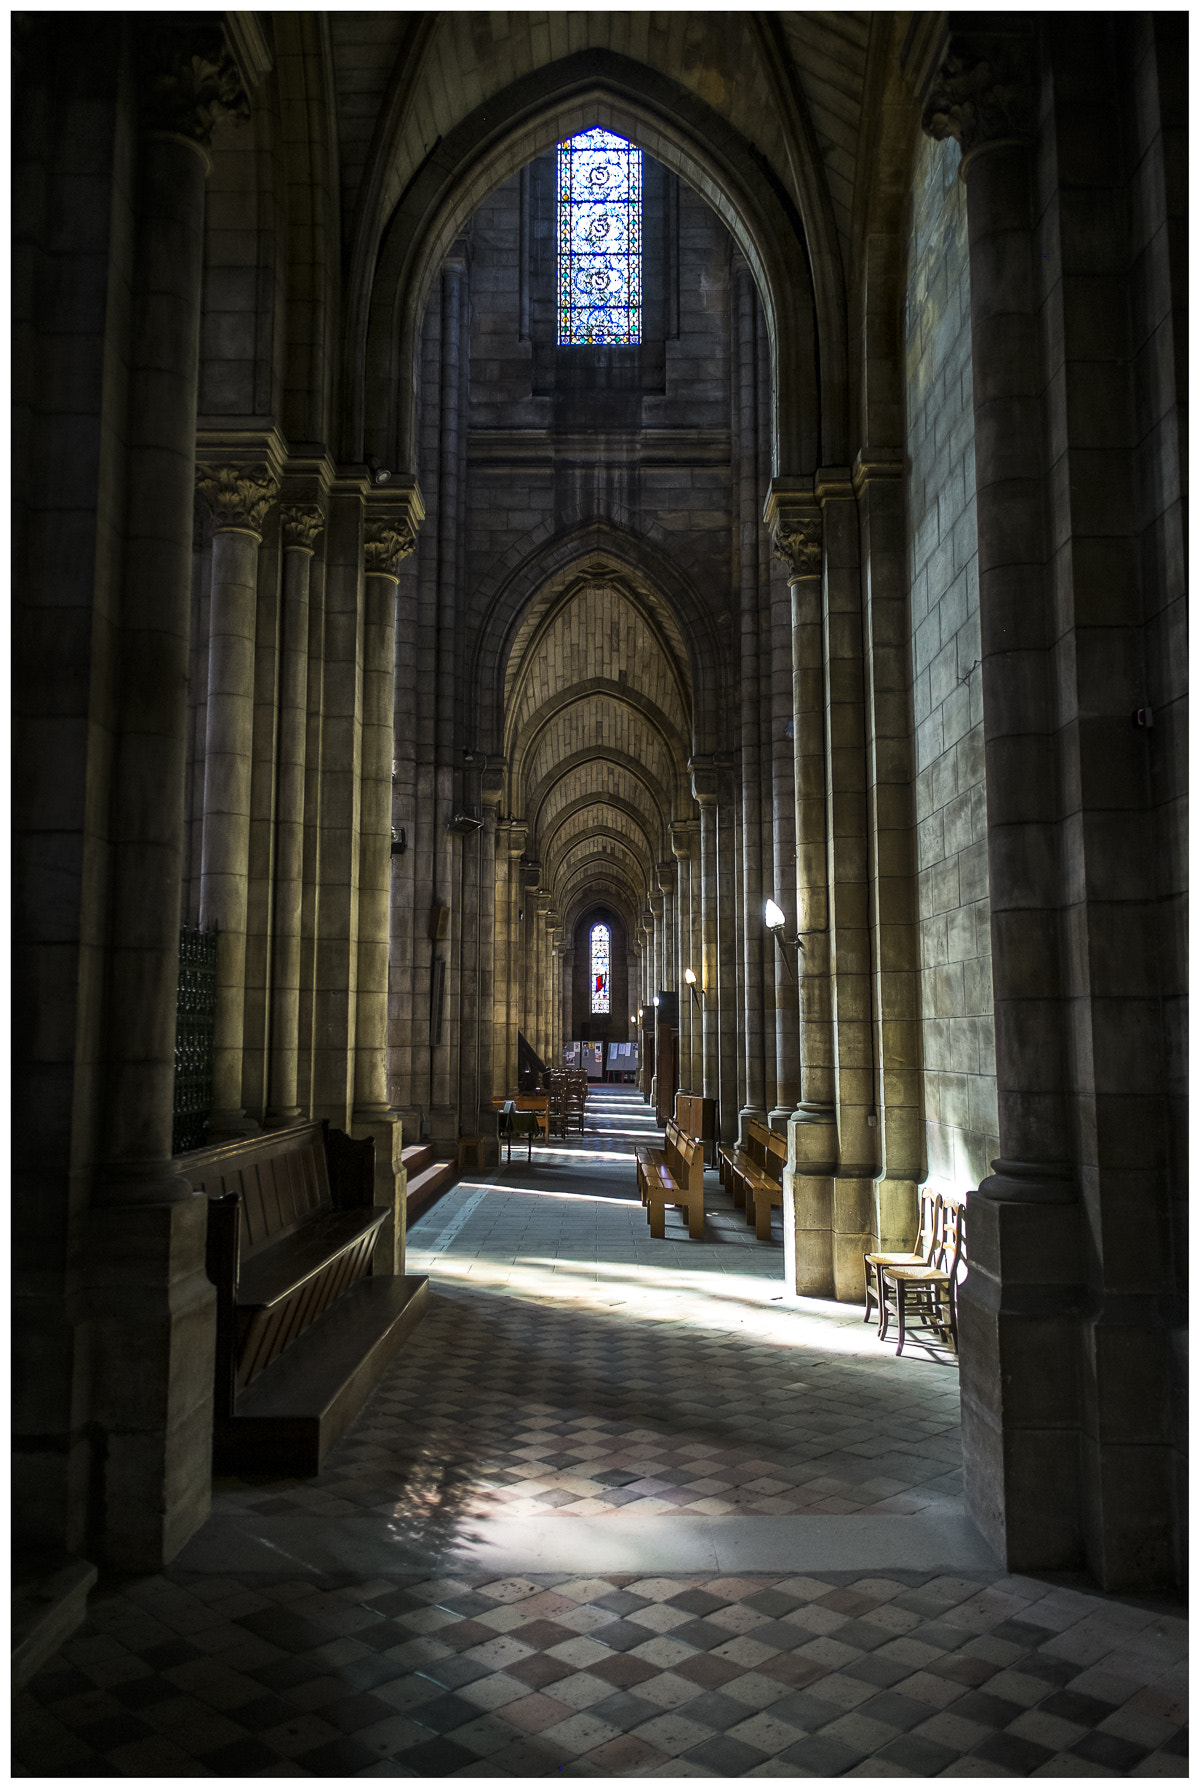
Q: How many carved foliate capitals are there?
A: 6